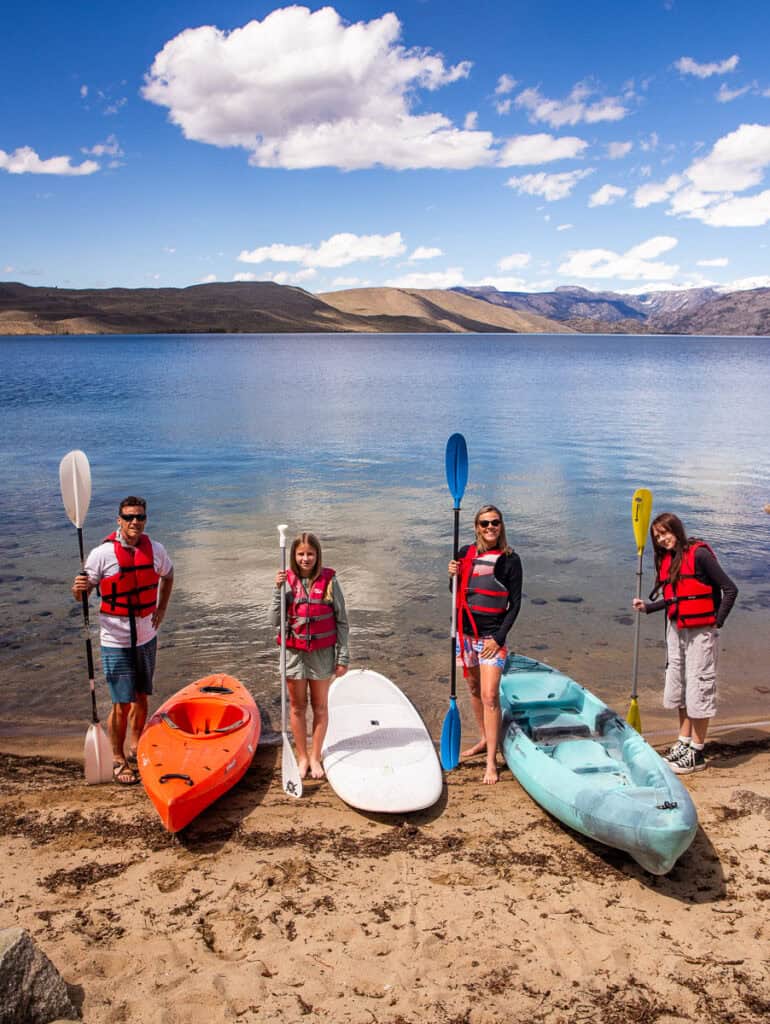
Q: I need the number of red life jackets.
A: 4